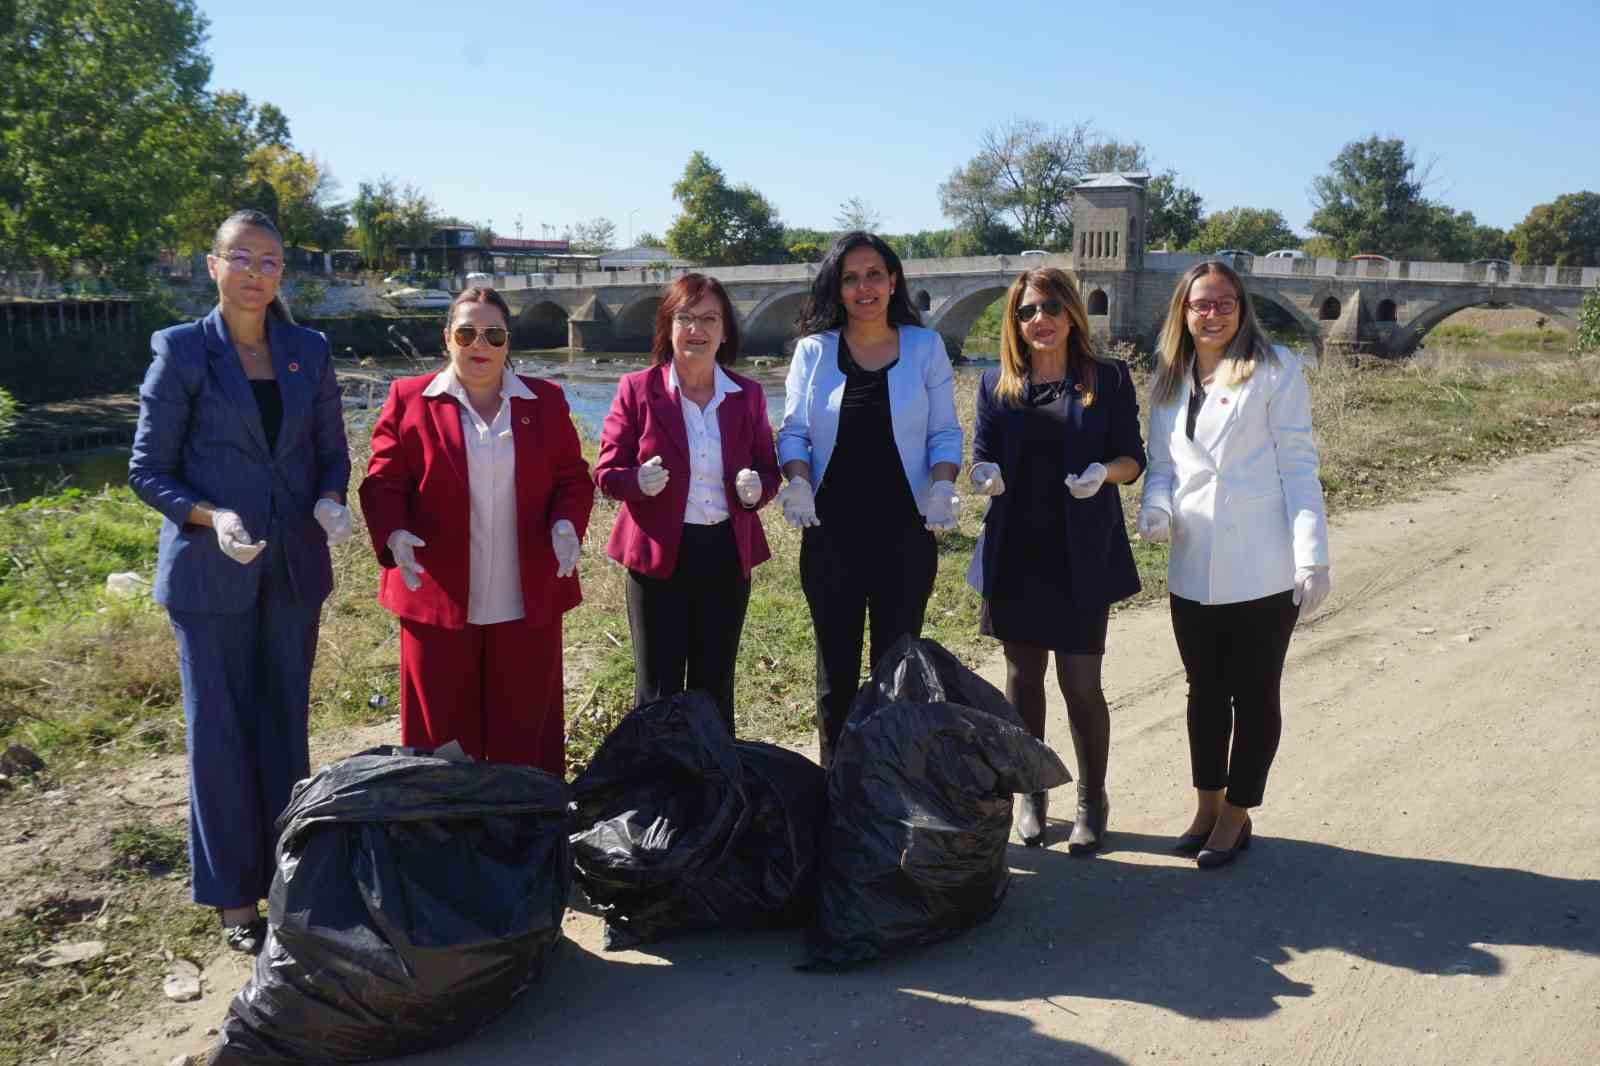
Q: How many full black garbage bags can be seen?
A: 3